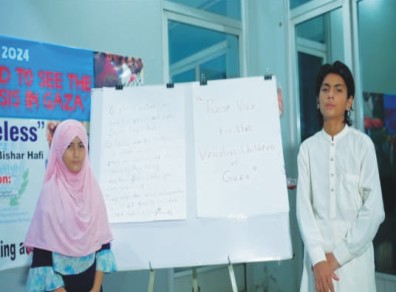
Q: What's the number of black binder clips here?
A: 4